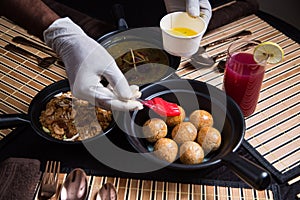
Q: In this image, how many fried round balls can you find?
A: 7